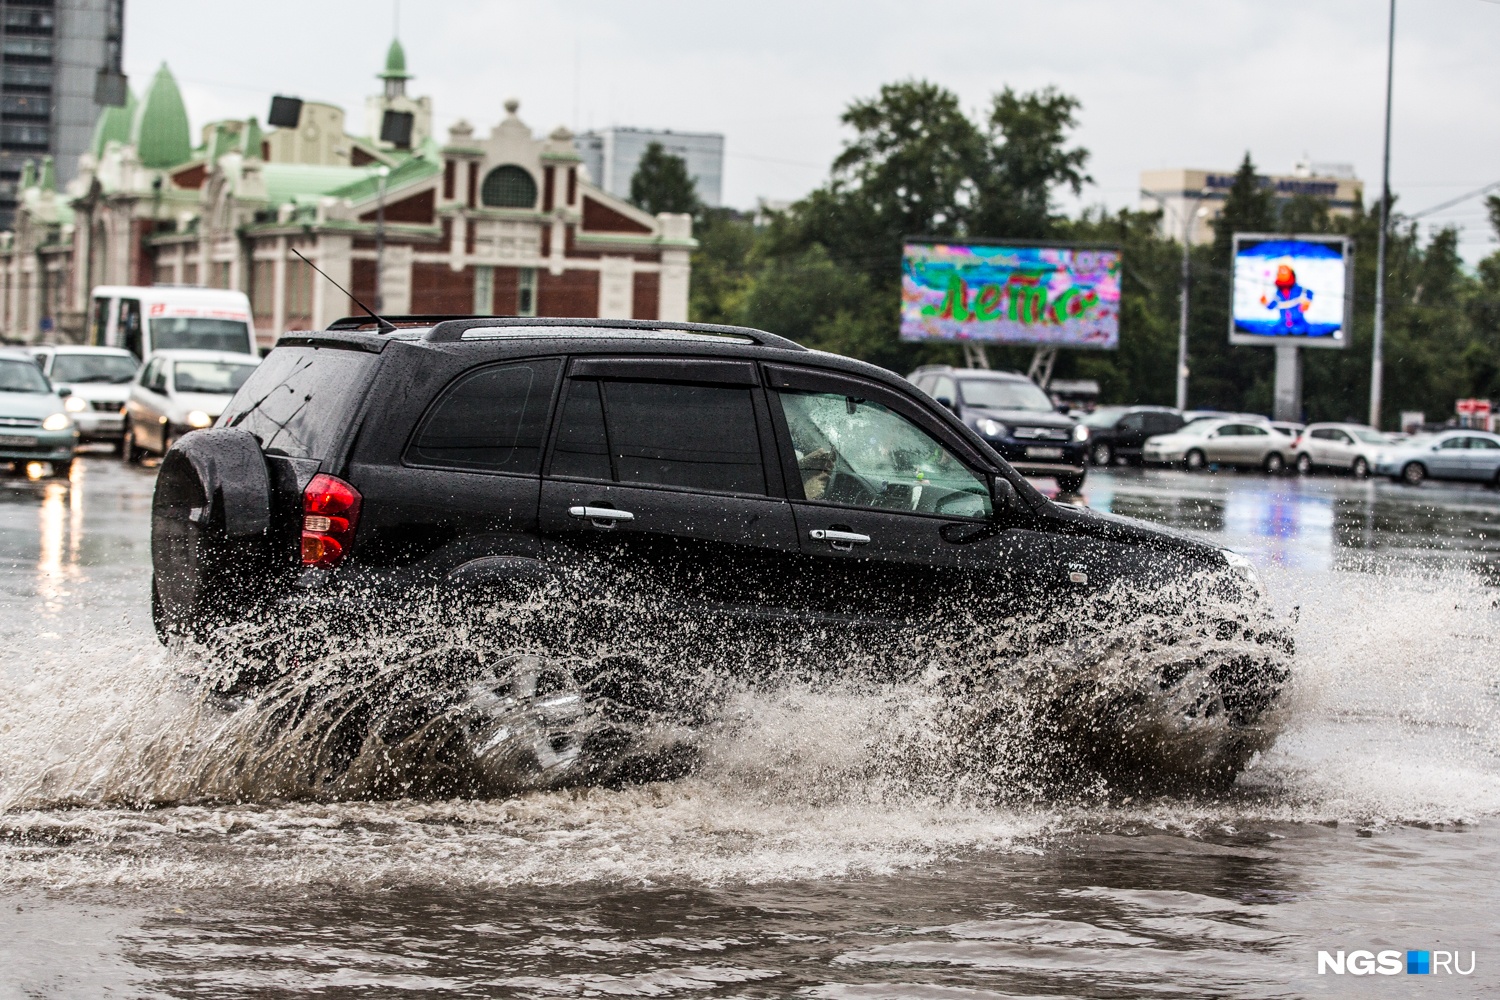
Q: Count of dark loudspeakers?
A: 2